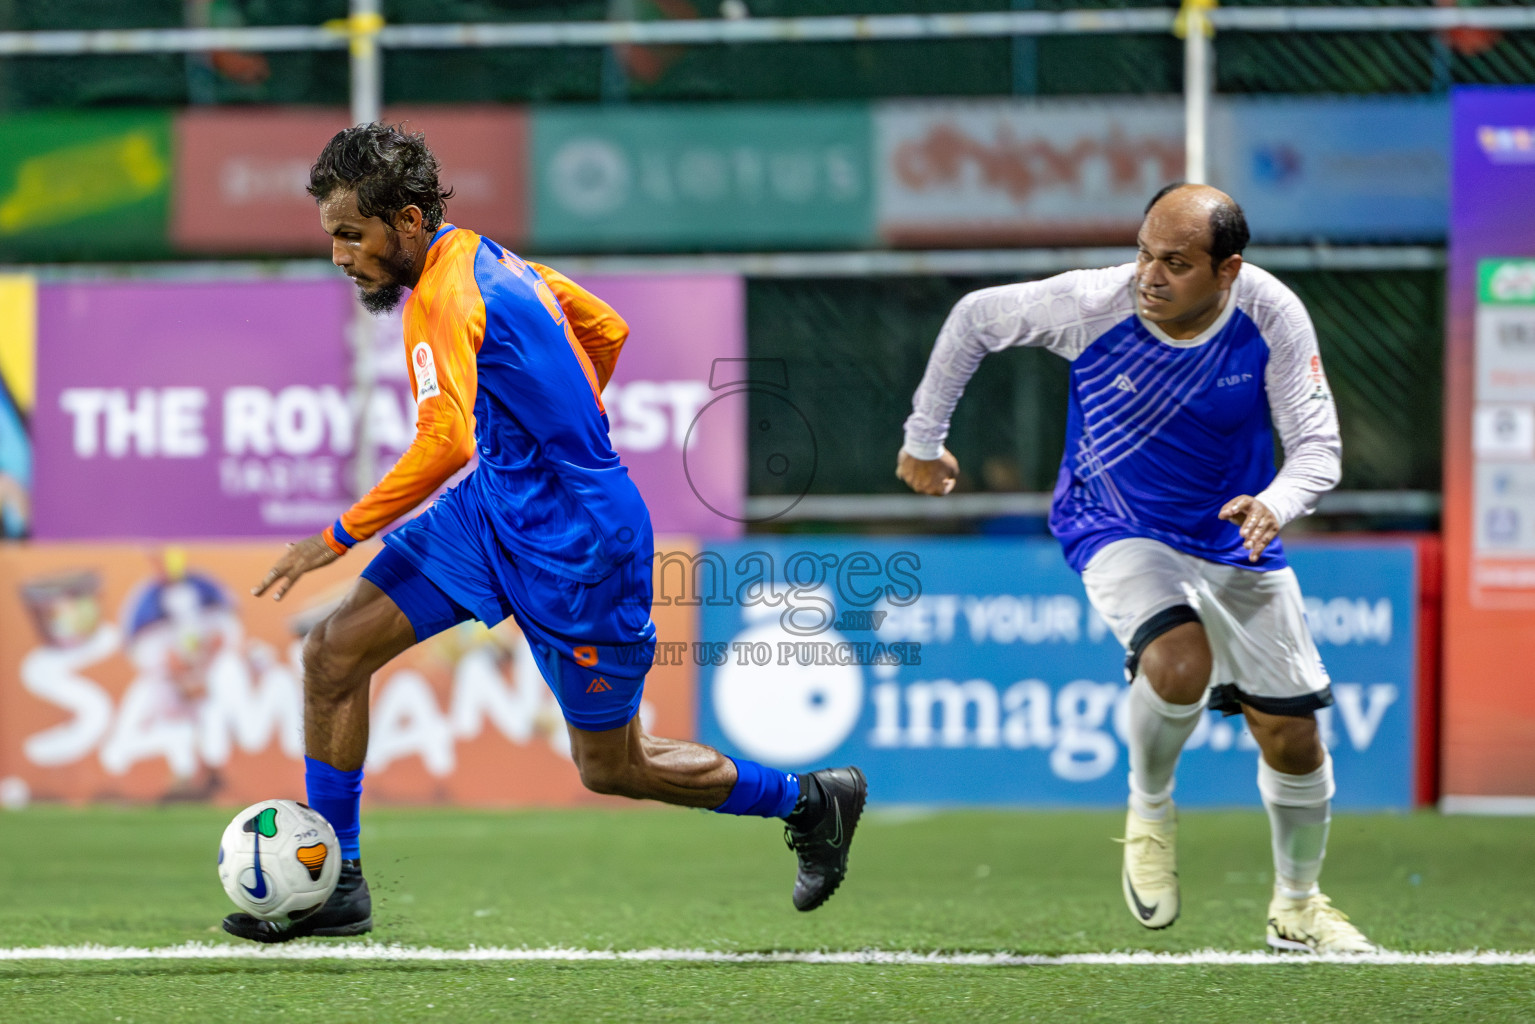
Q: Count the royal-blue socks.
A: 2